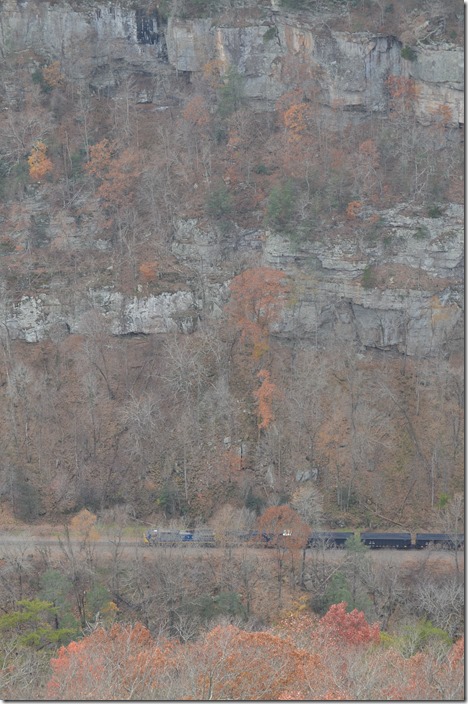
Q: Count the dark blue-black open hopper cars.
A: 3